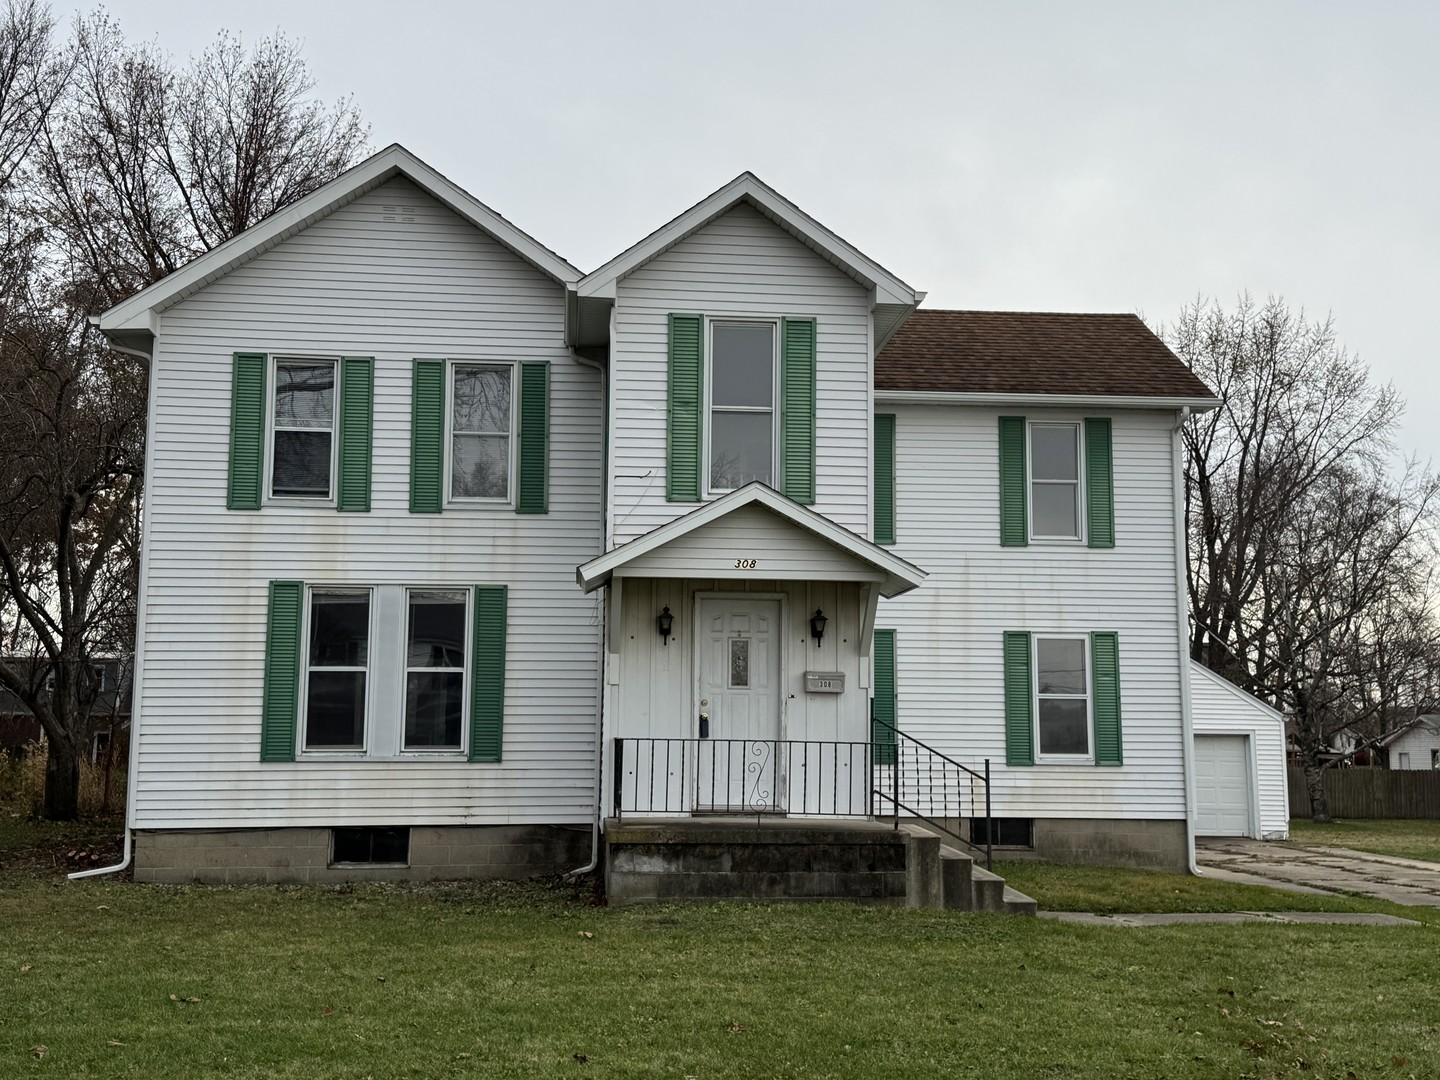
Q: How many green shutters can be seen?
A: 14